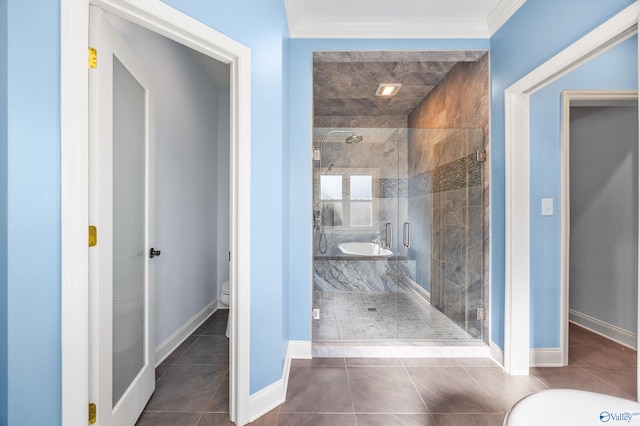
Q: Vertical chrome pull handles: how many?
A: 2